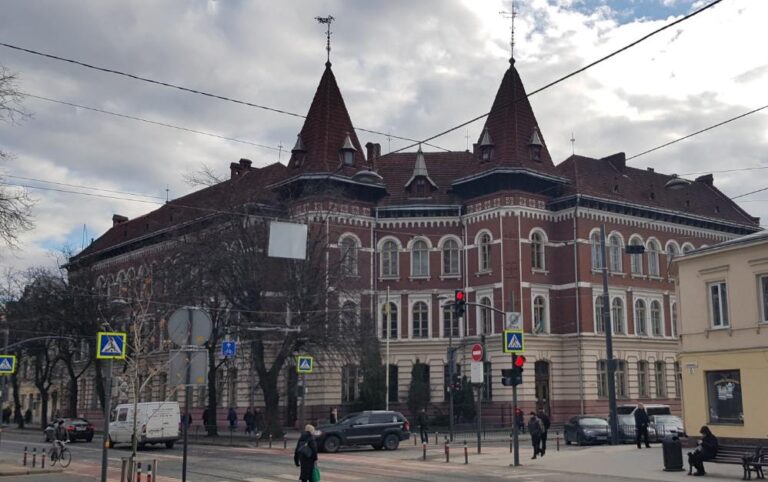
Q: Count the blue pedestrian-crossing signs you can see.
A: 4